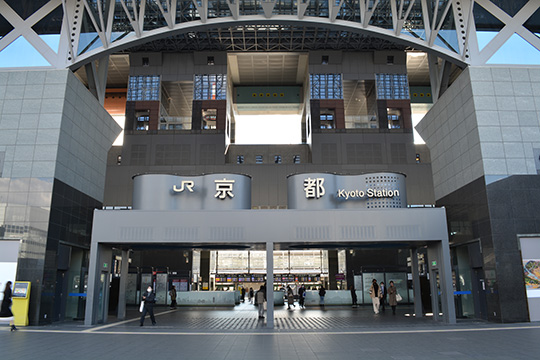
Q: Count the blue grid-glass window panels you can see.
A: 4